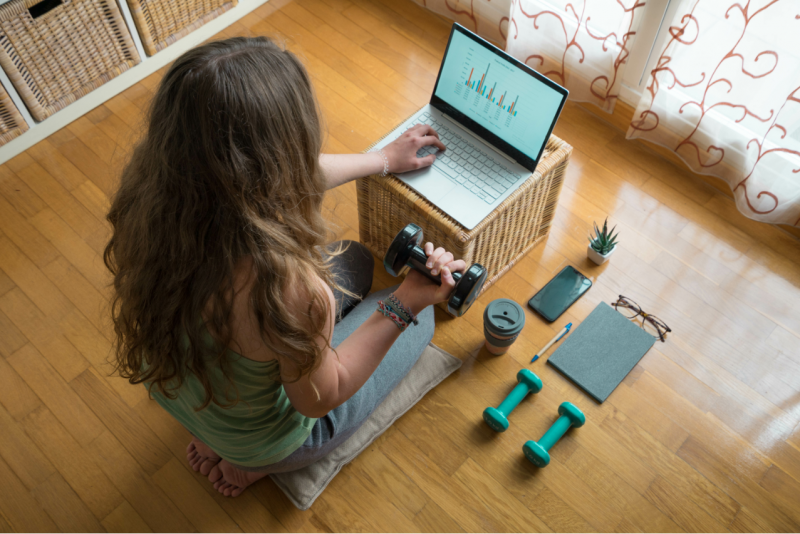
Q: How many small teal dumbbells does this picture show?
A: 2